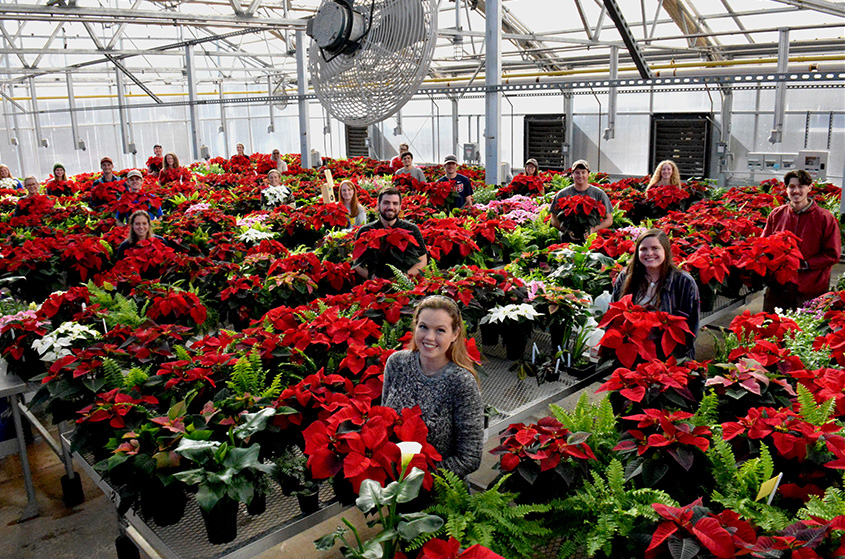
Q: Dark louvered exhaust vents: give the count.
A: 3